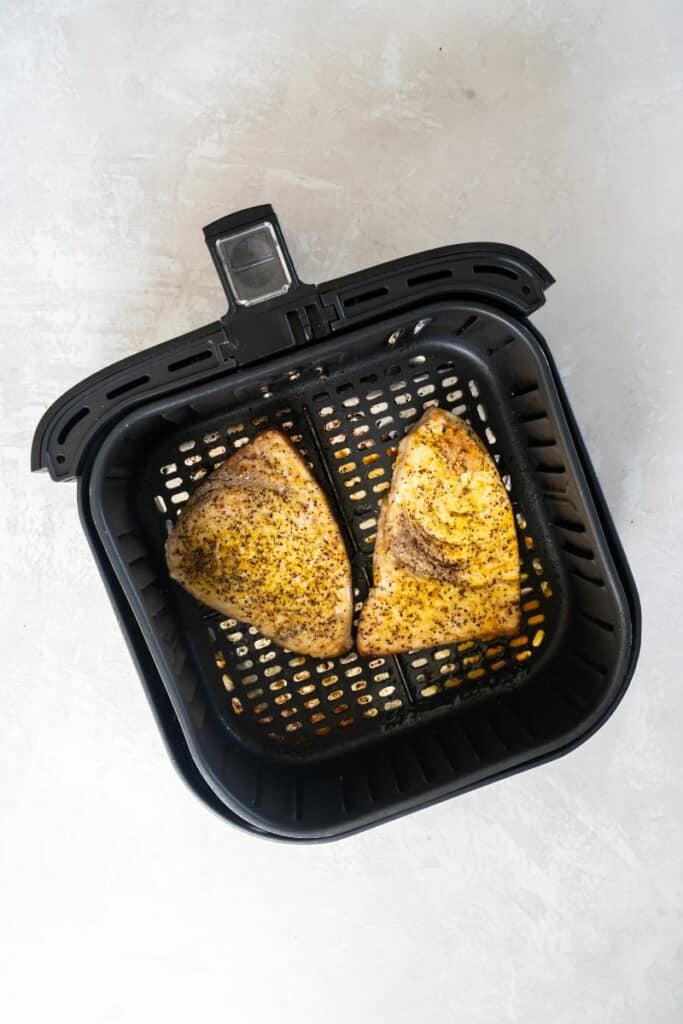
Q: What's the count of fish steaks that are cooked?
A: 2